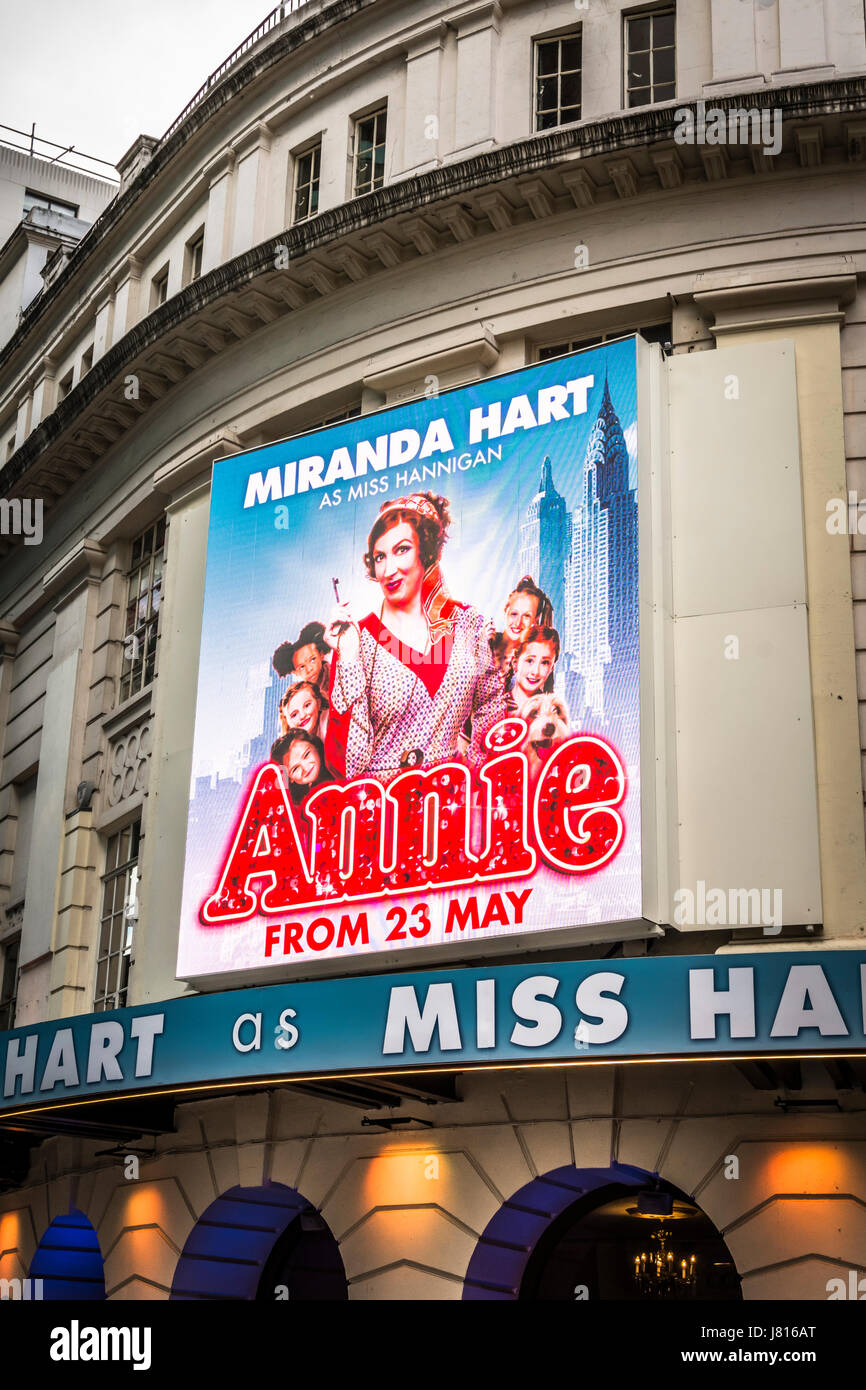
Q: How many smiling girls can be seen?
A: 4